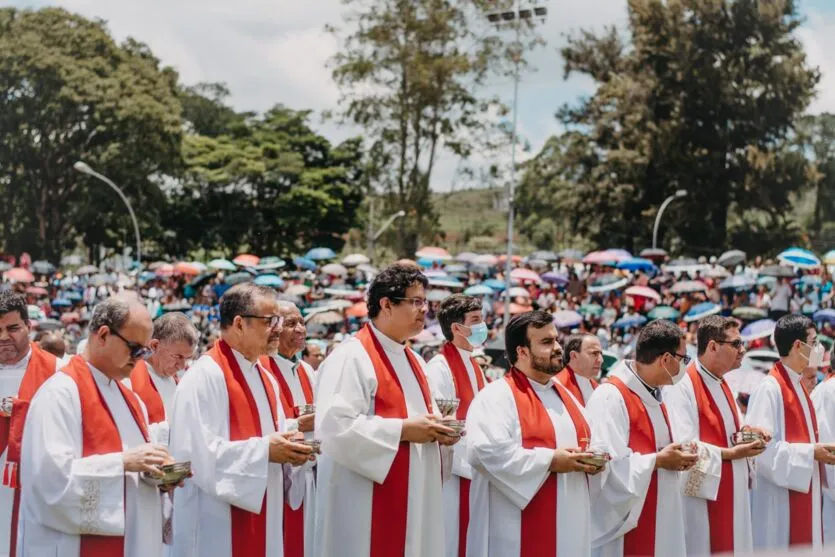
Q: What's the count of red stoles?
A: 12